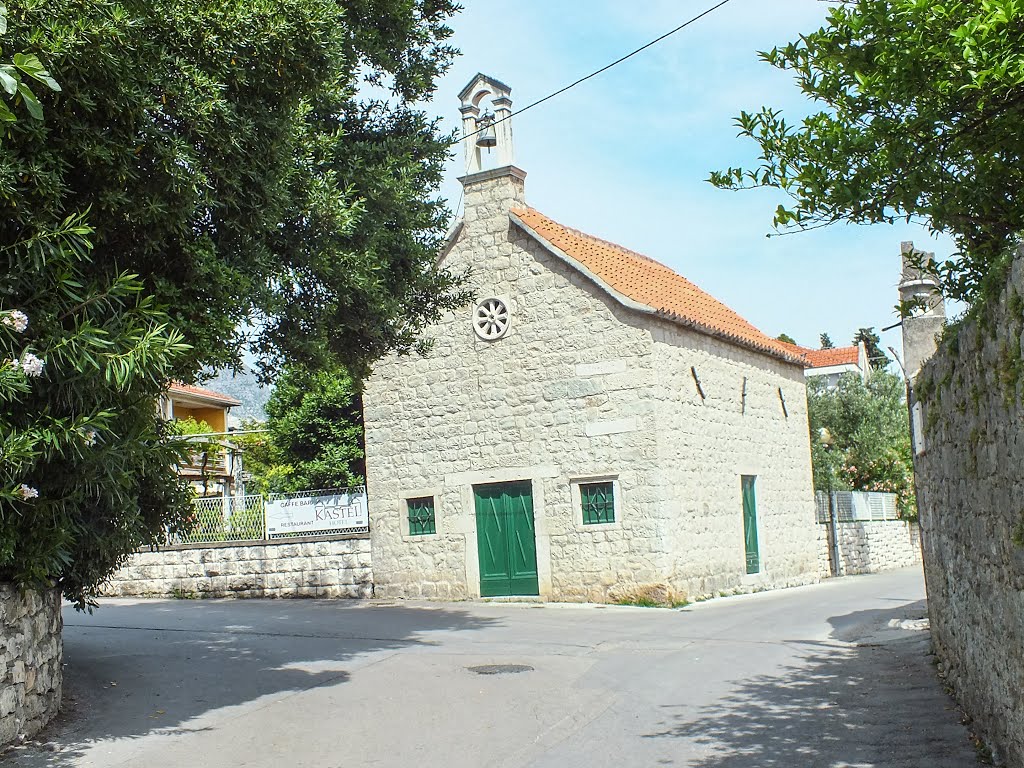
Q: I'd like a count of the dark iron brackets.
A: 3